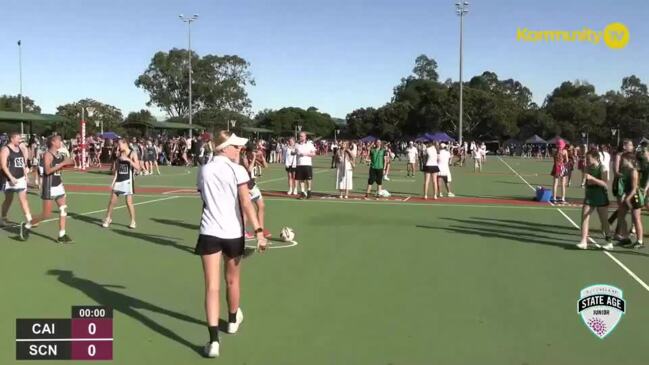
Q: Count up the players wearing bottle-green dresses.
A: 4